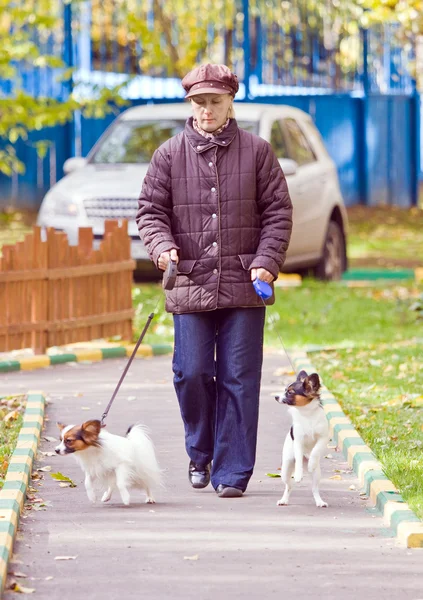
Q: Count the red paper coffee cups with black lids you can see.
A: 0